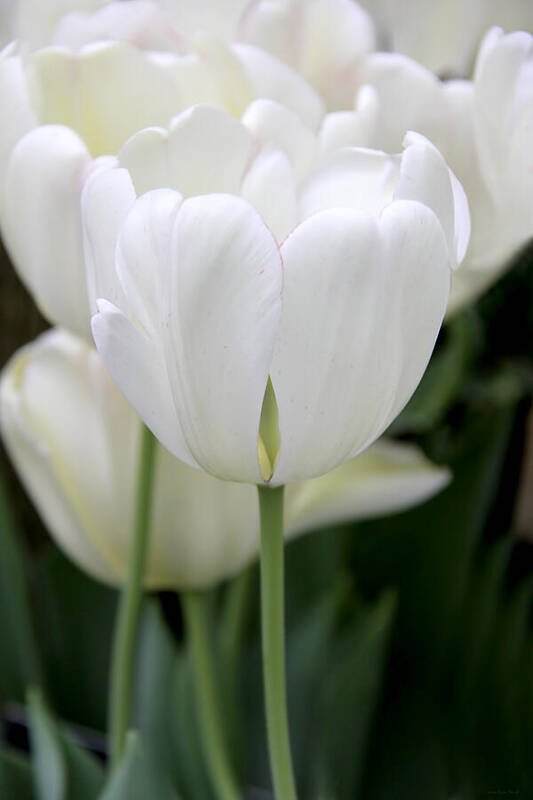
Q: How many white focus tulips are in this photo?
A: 1